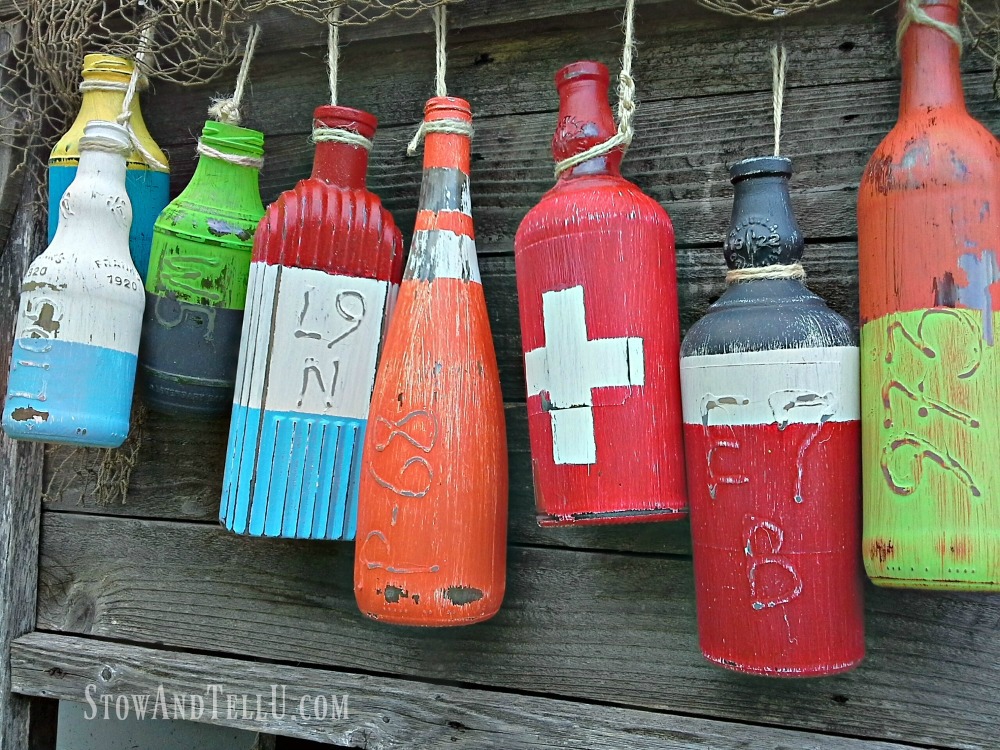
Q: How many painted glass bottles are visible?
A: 8